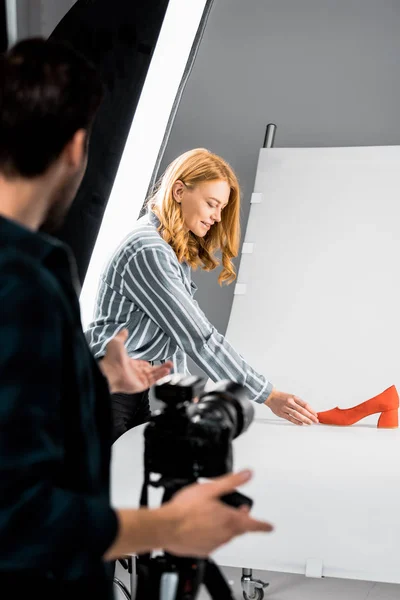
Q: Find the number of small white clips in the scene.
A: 4